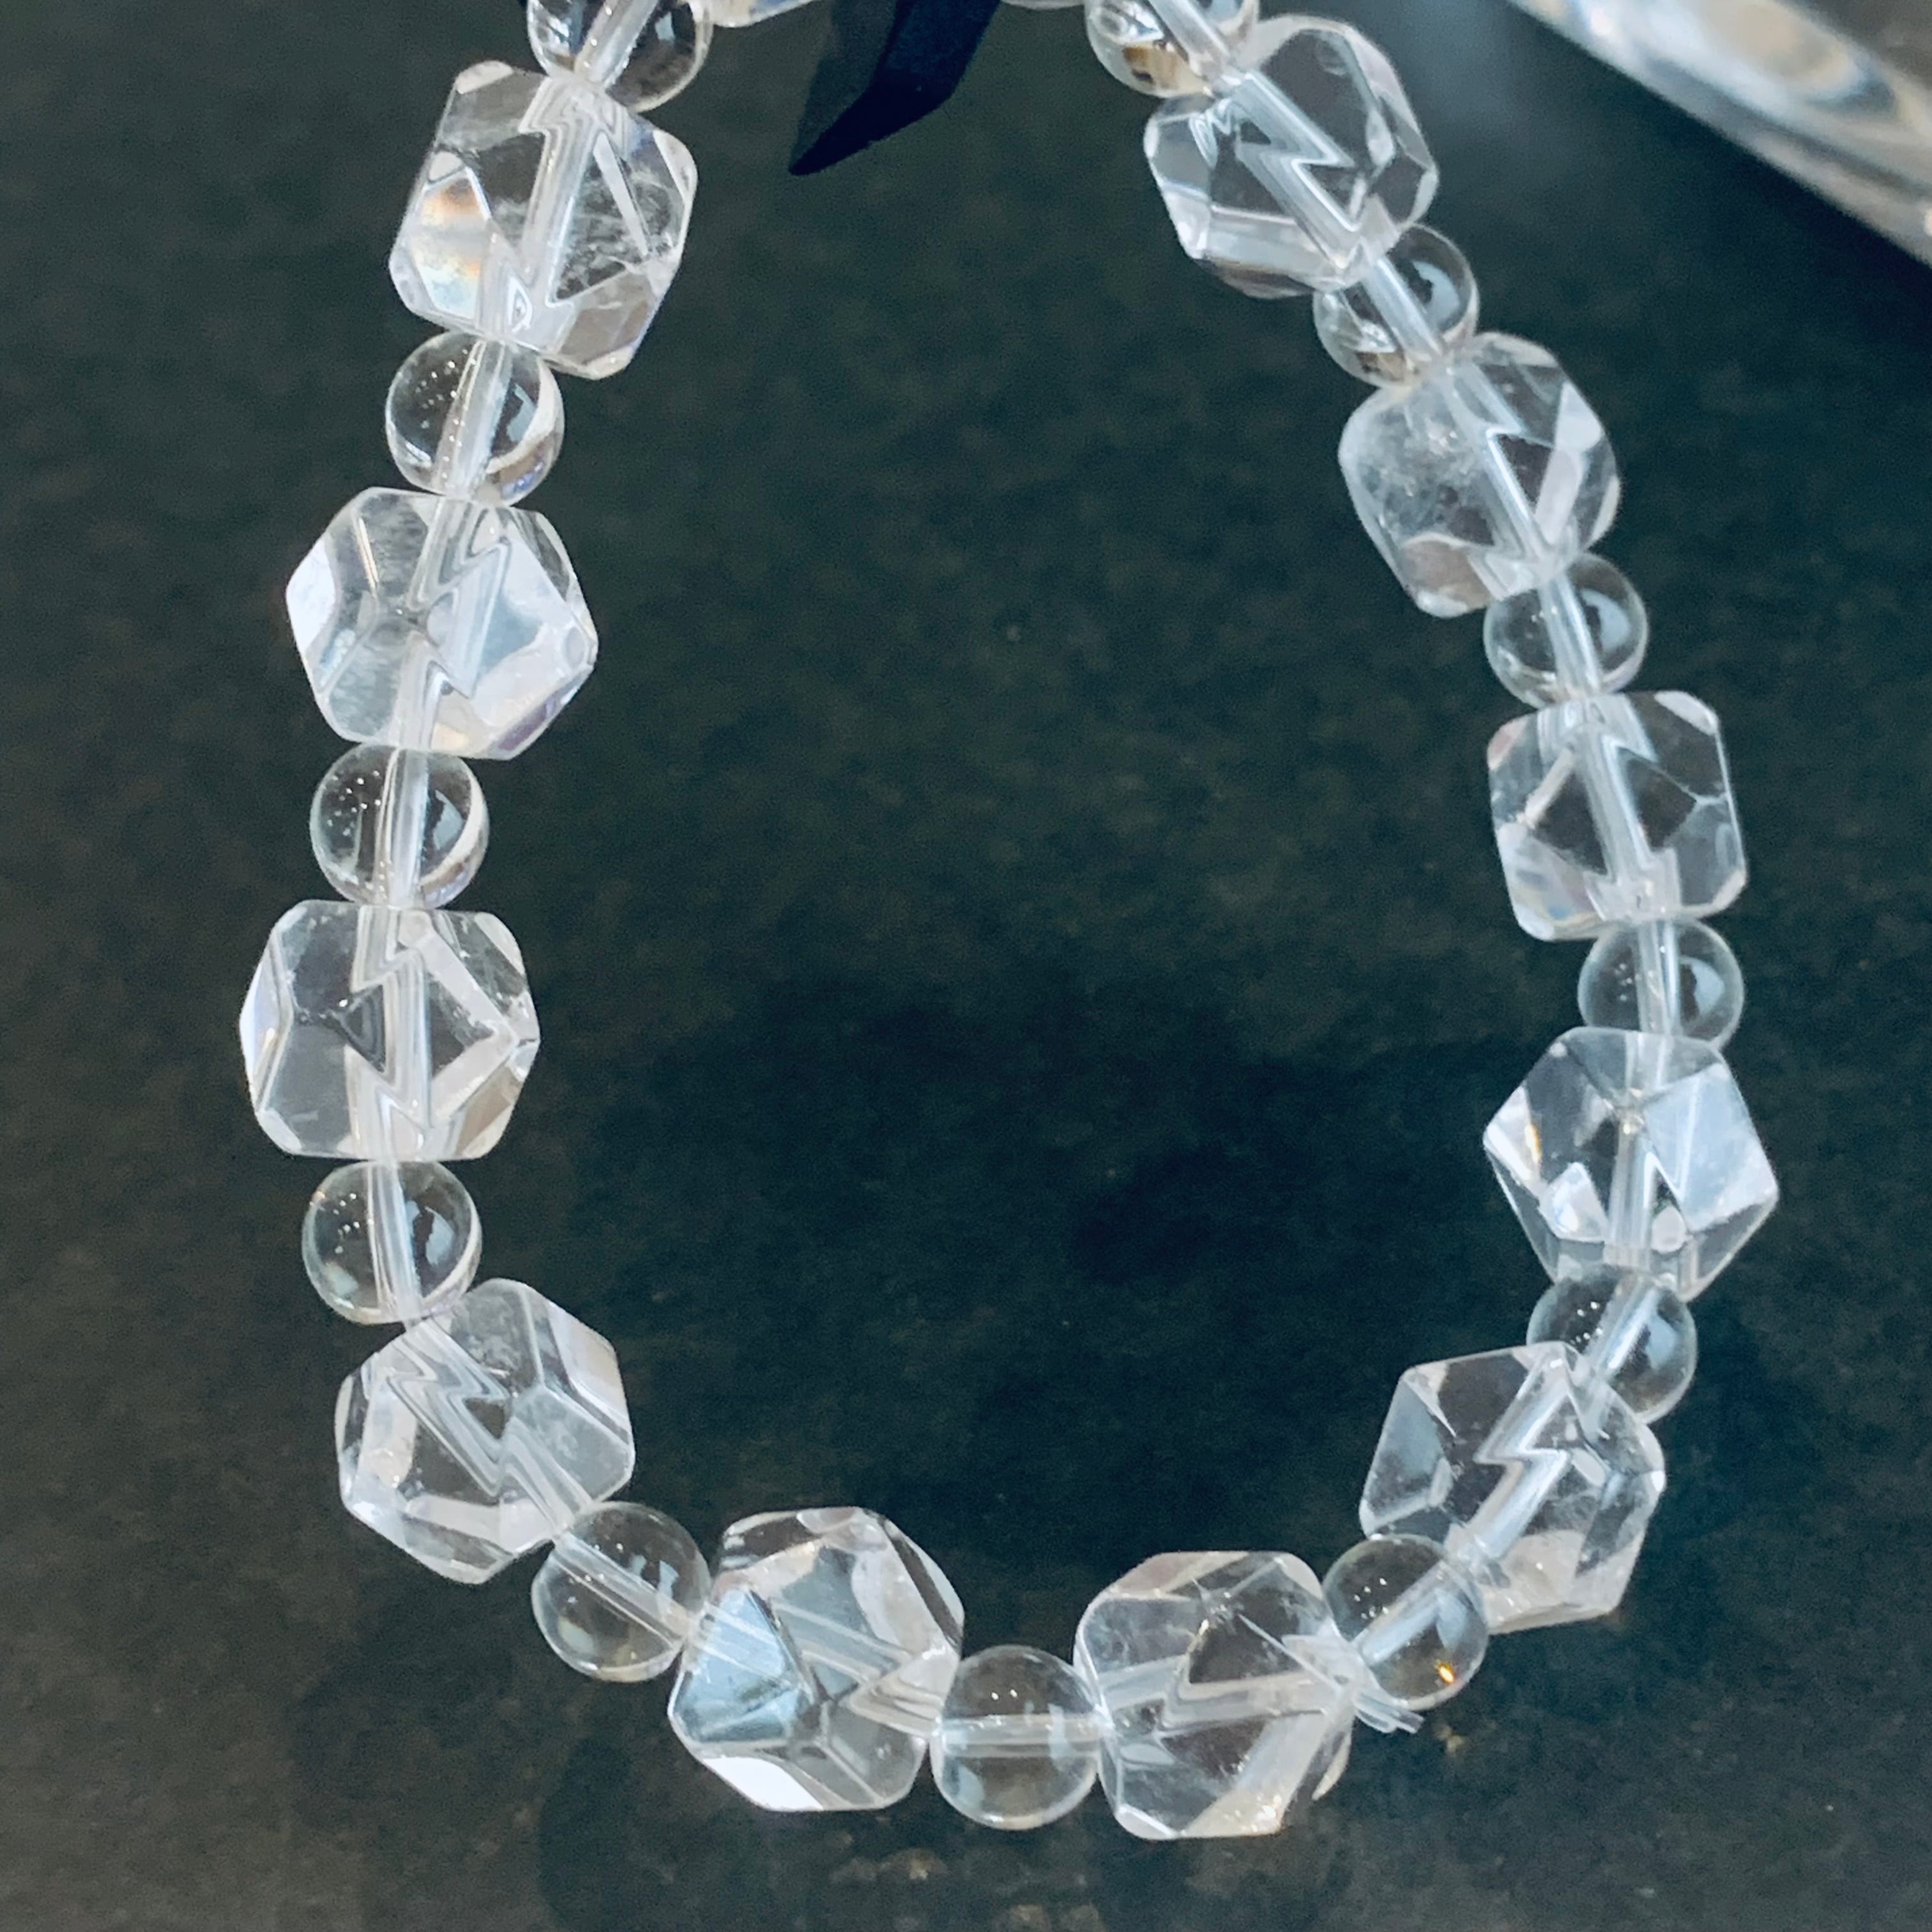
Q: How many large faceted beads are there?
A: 11